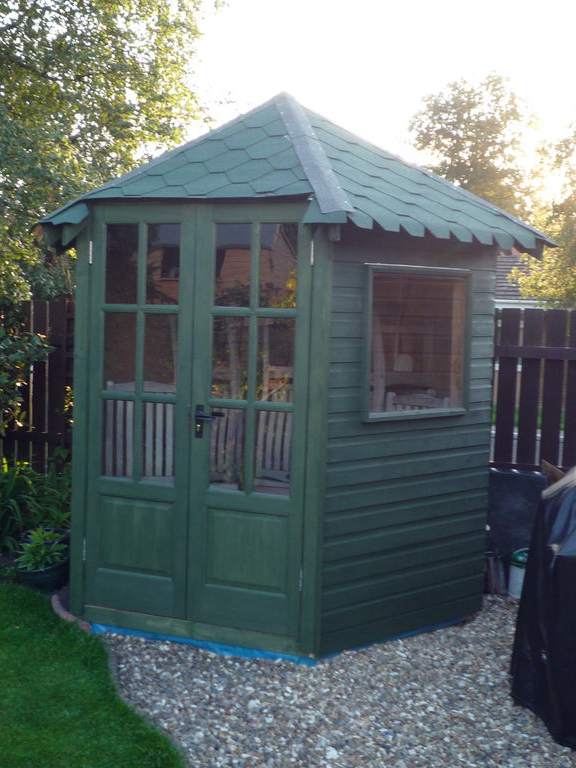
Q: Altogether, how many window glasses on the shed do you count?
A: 13